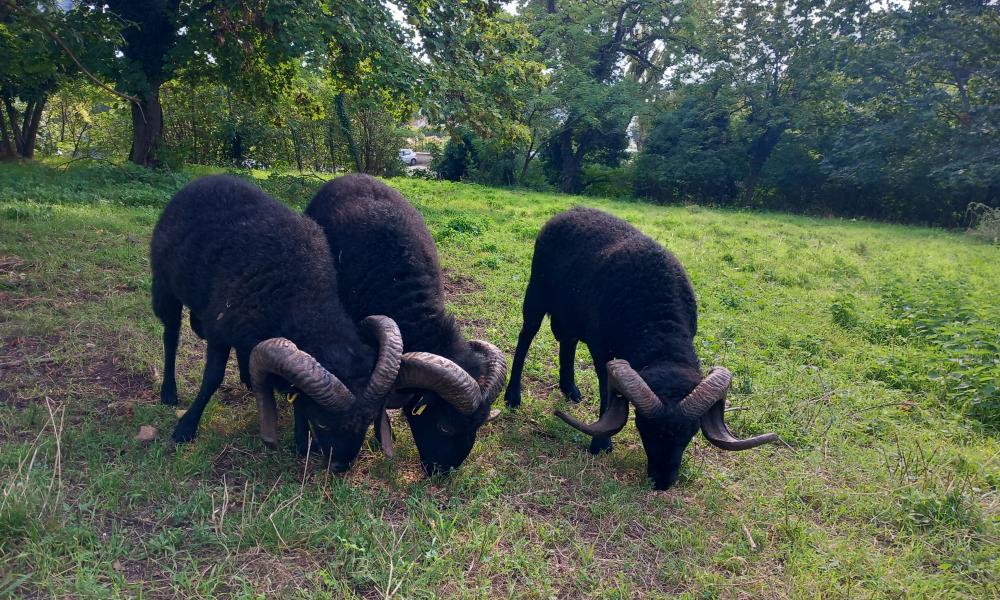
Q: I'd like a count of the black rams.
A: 3